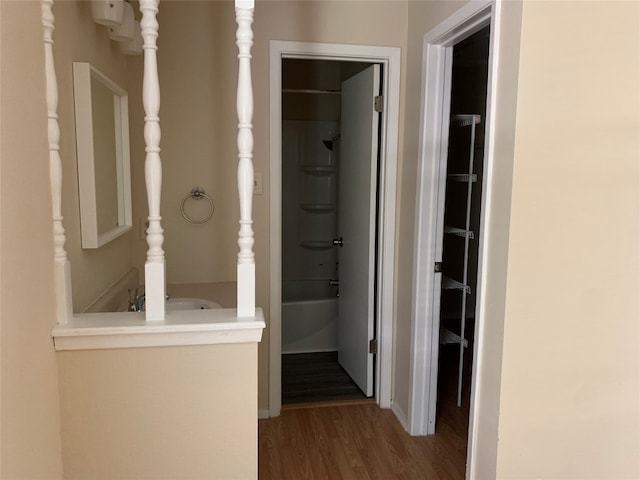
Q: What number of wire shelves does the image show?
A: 5